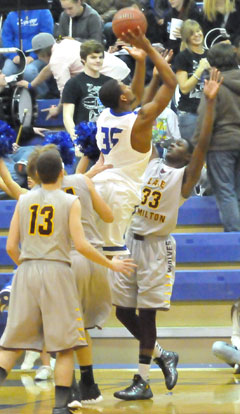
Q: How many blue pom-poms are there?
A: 3